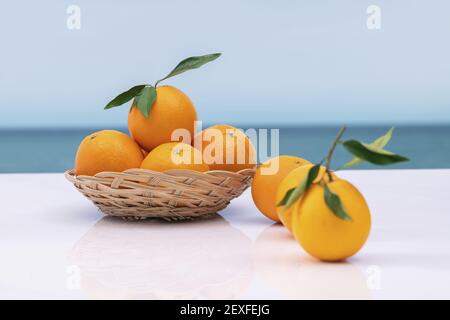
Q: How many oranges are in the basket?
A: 4